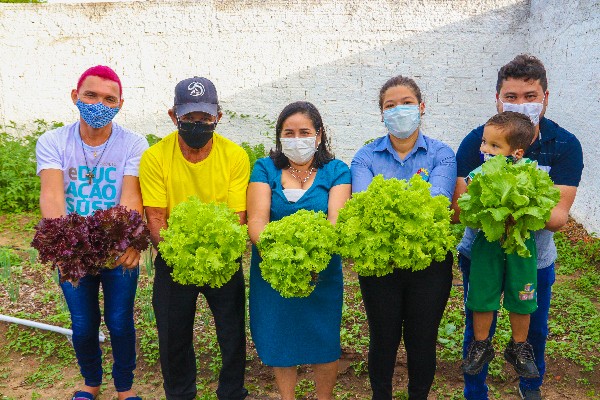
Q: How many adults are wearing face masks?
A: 5